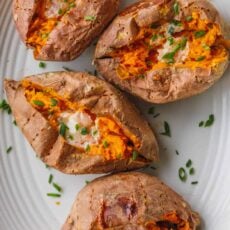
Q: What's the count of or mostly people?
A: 0